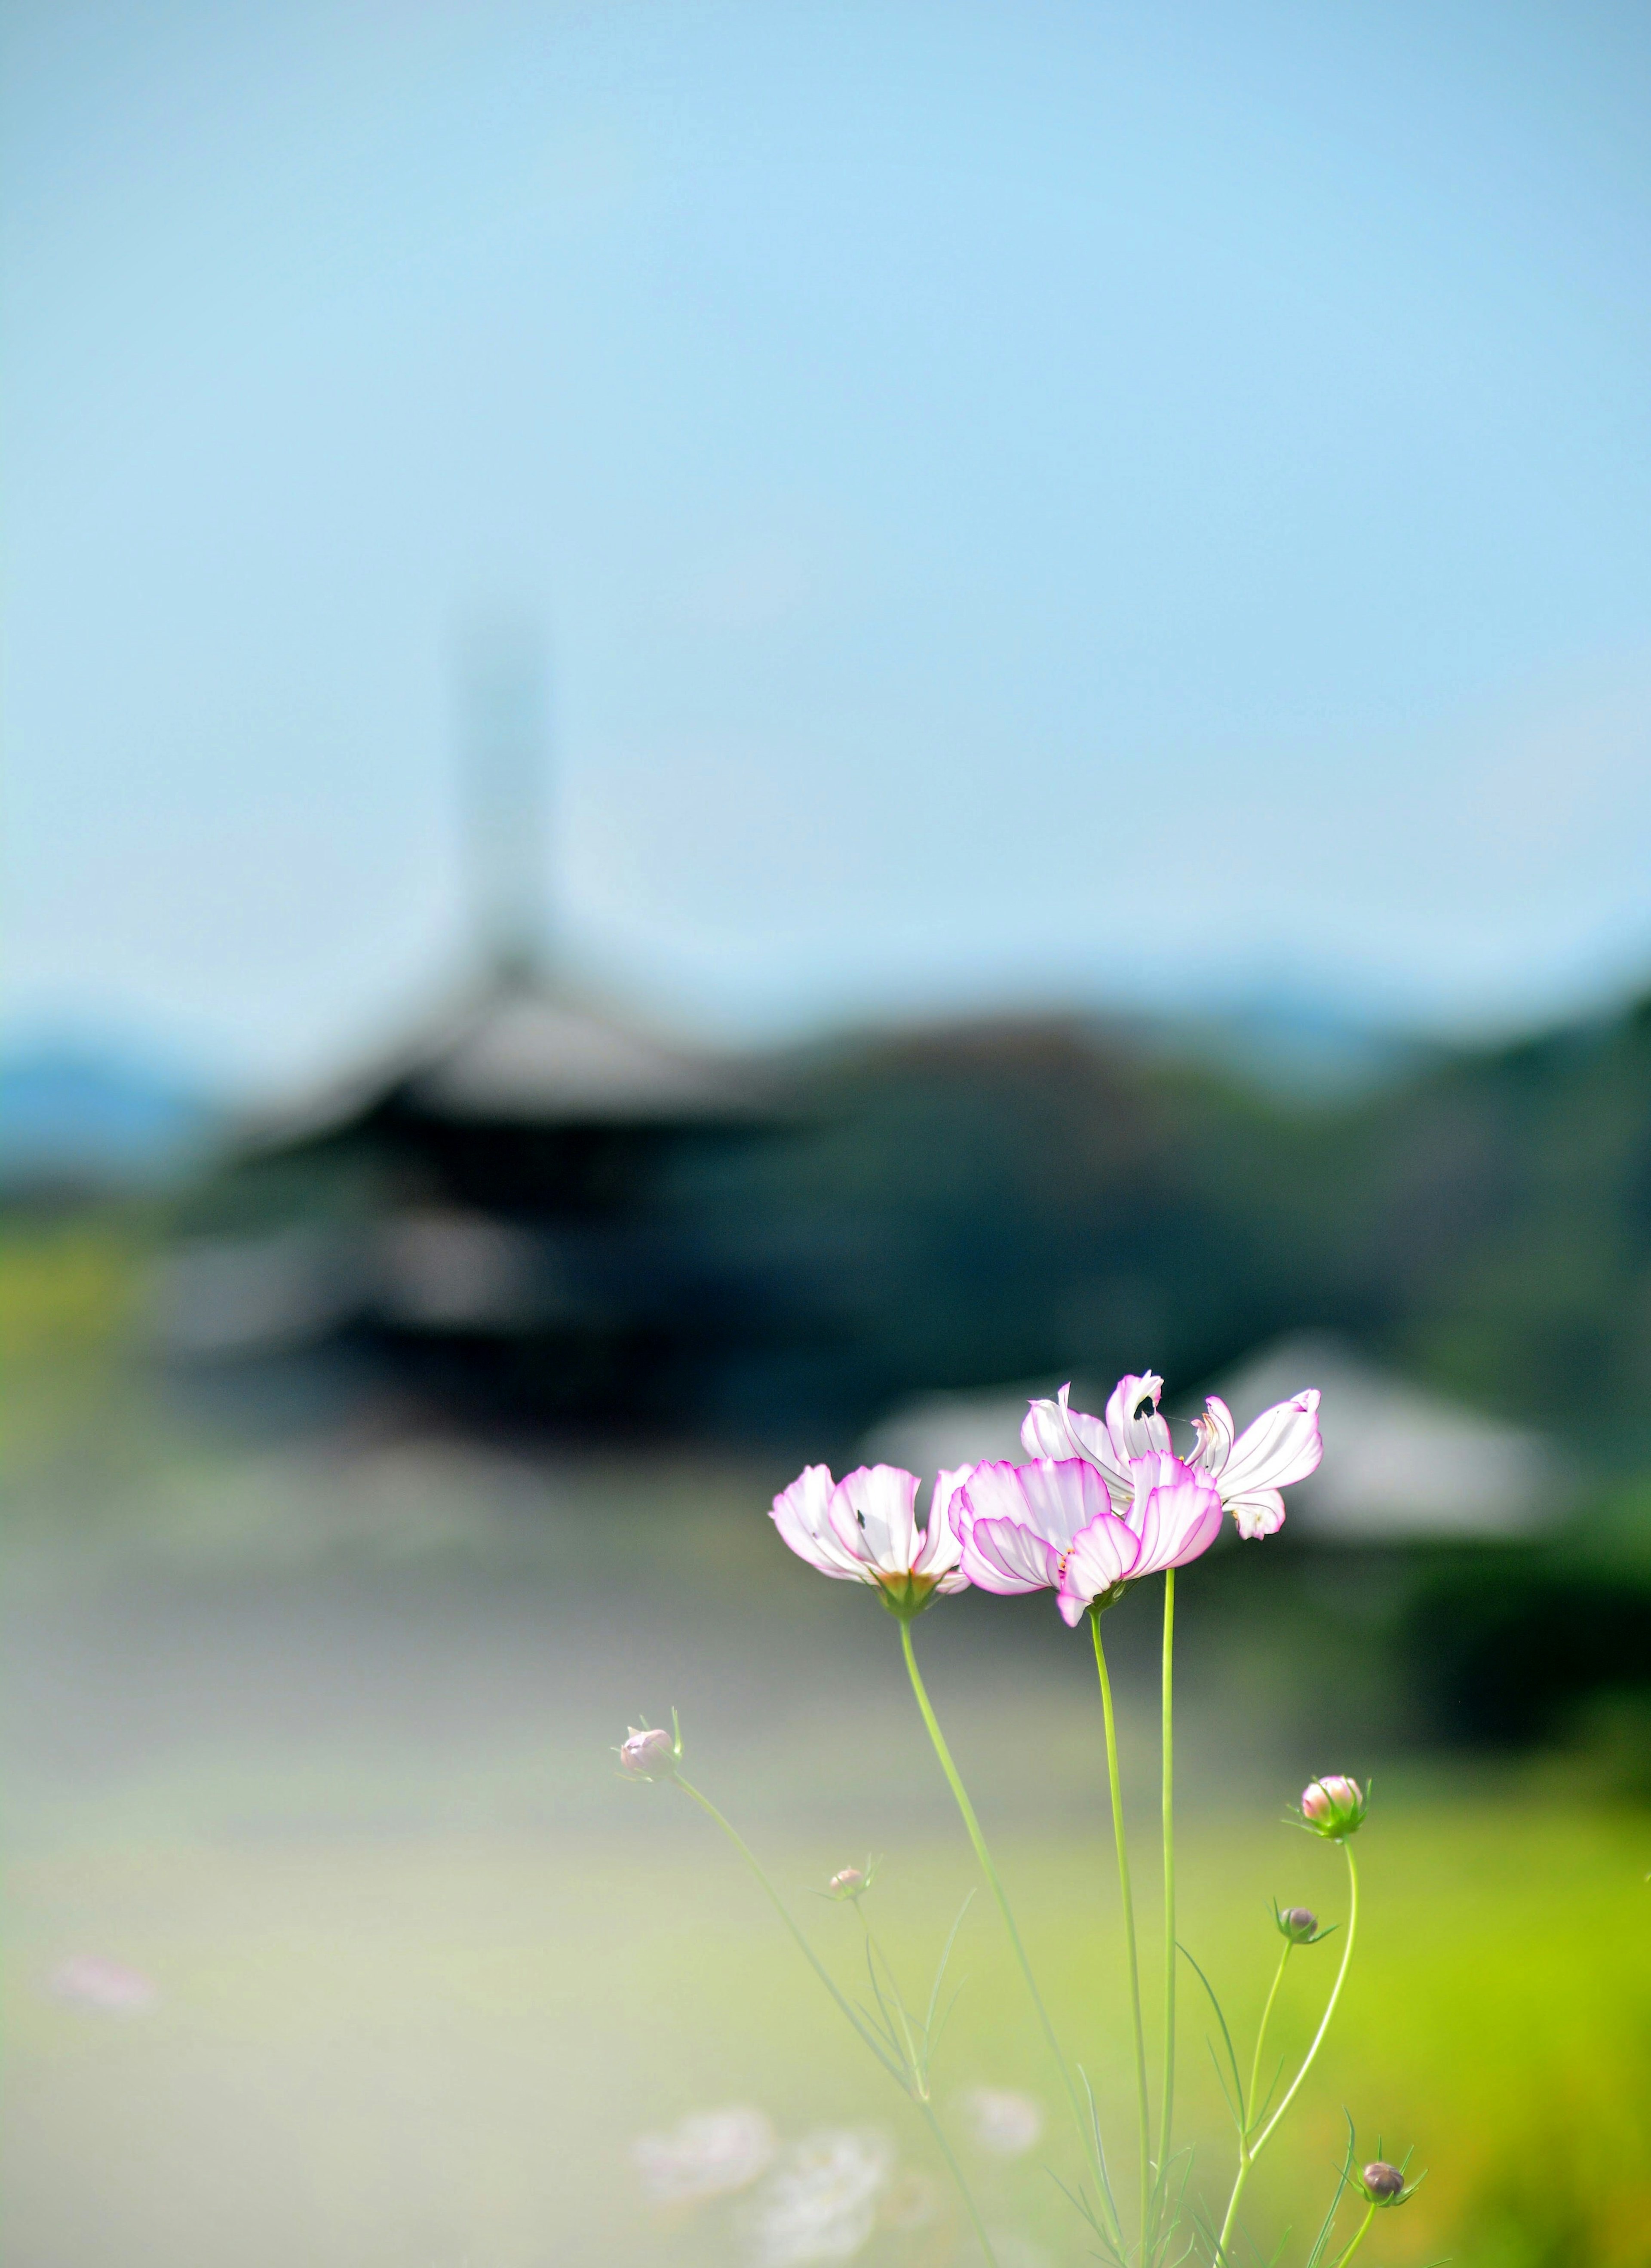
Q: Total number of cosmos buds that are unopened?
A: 5